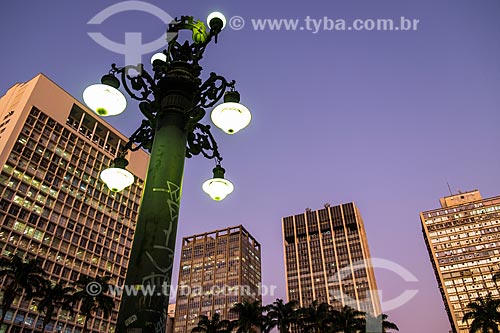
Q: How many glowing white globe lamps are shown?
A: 6